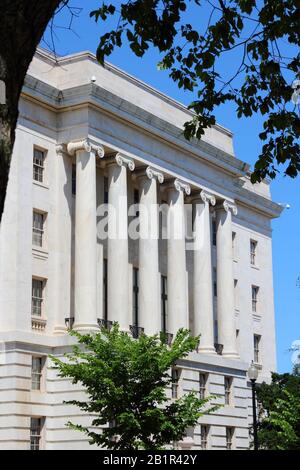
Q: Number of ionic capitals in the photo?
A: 6